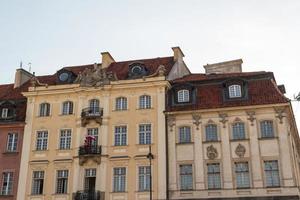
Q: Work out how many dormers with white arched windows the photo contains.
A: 2